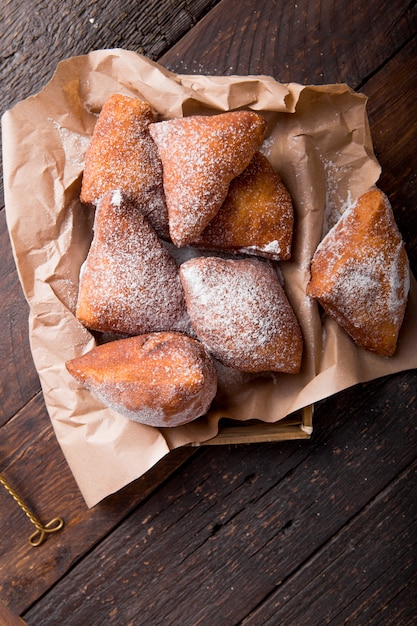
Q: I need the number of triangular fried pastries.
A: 7